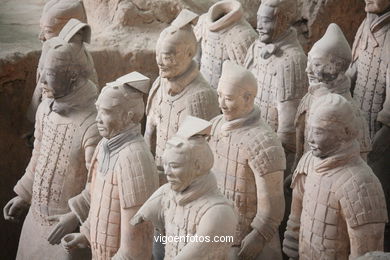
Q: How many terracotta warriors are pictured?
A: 11